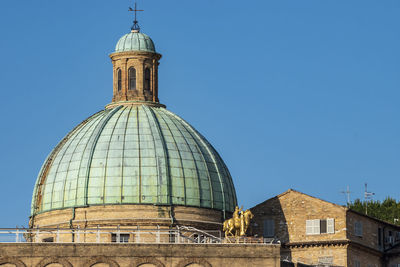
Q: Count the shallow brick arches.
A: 5